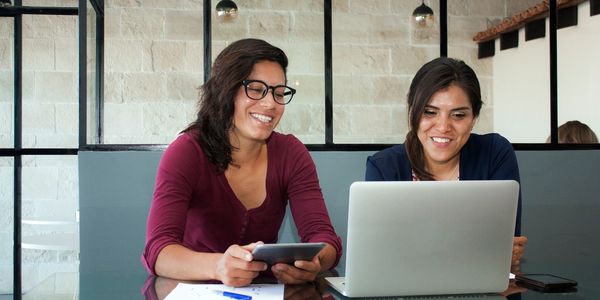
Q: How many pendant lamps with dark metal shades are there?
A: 2